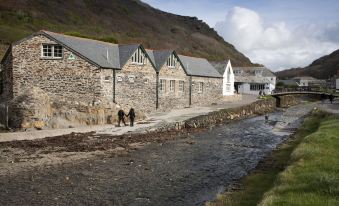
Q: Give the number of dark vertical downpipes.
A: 3